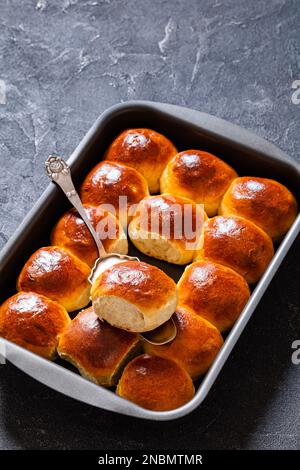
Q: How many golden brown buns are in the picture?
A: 14